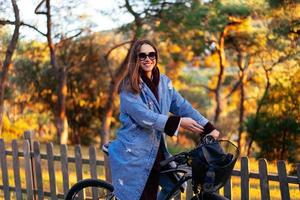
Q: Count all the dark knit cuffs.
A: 2